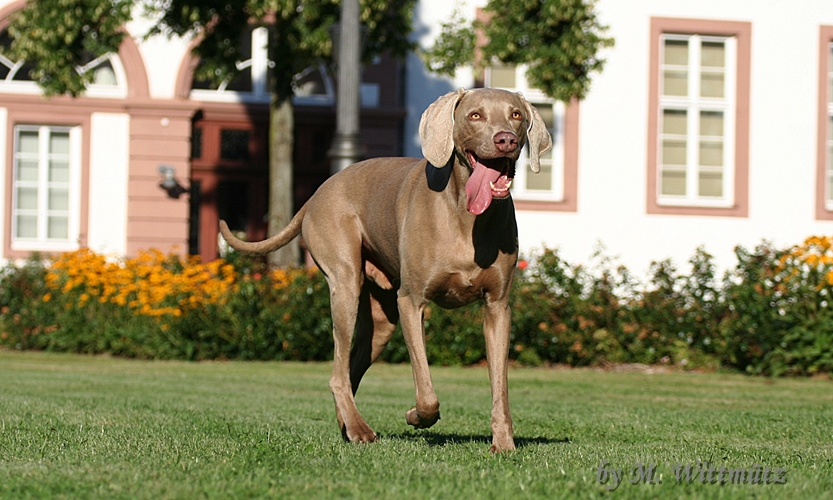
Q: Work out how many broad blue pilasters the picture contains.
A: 0